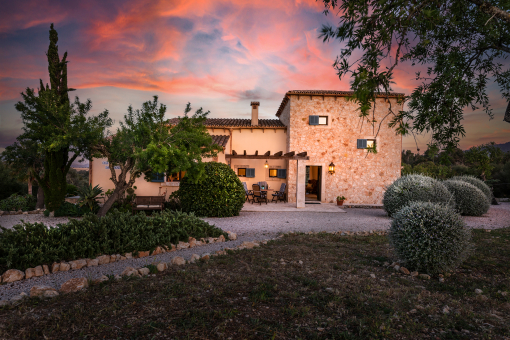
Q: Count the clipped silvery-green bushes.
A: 4